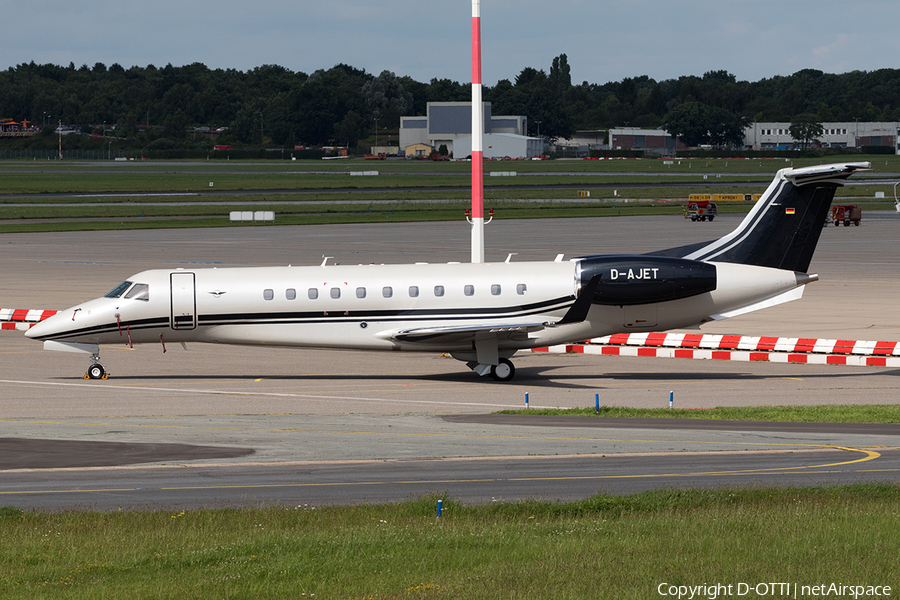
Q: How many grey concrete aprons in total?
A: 1